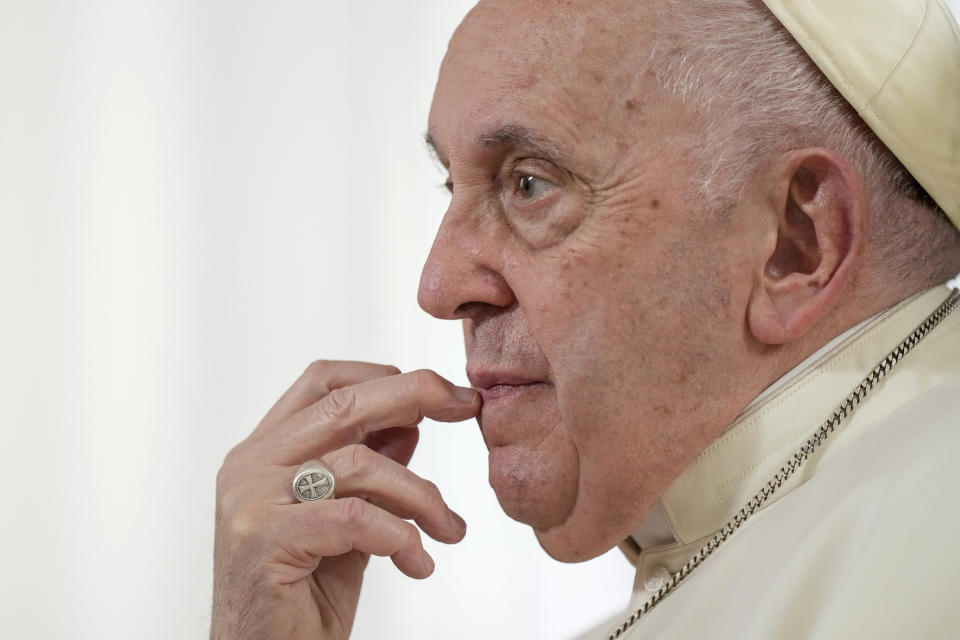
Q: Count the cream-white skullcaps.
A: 1